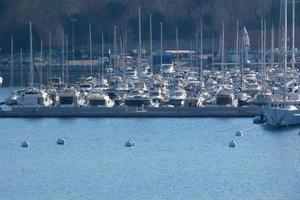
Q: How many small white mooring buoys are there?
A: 5